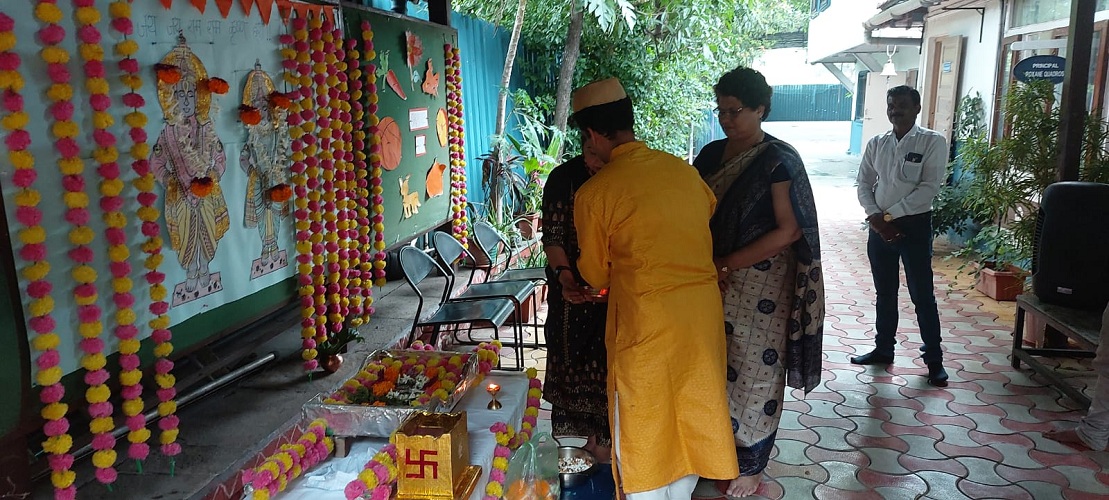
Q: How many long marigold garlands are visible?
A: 13